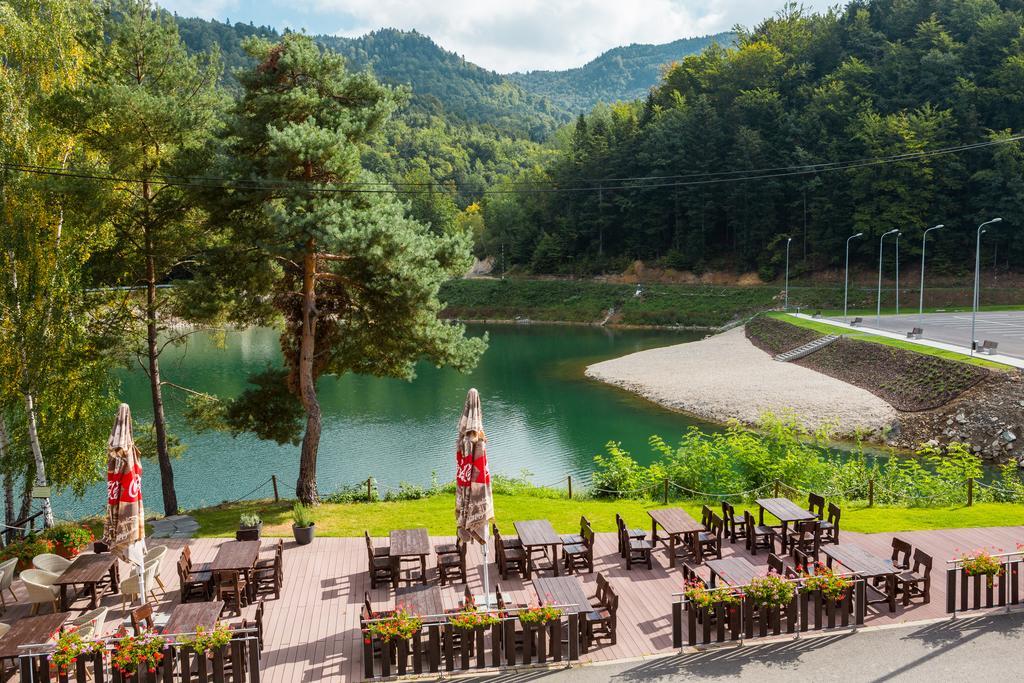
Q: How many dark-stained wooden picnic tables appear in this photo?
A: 12